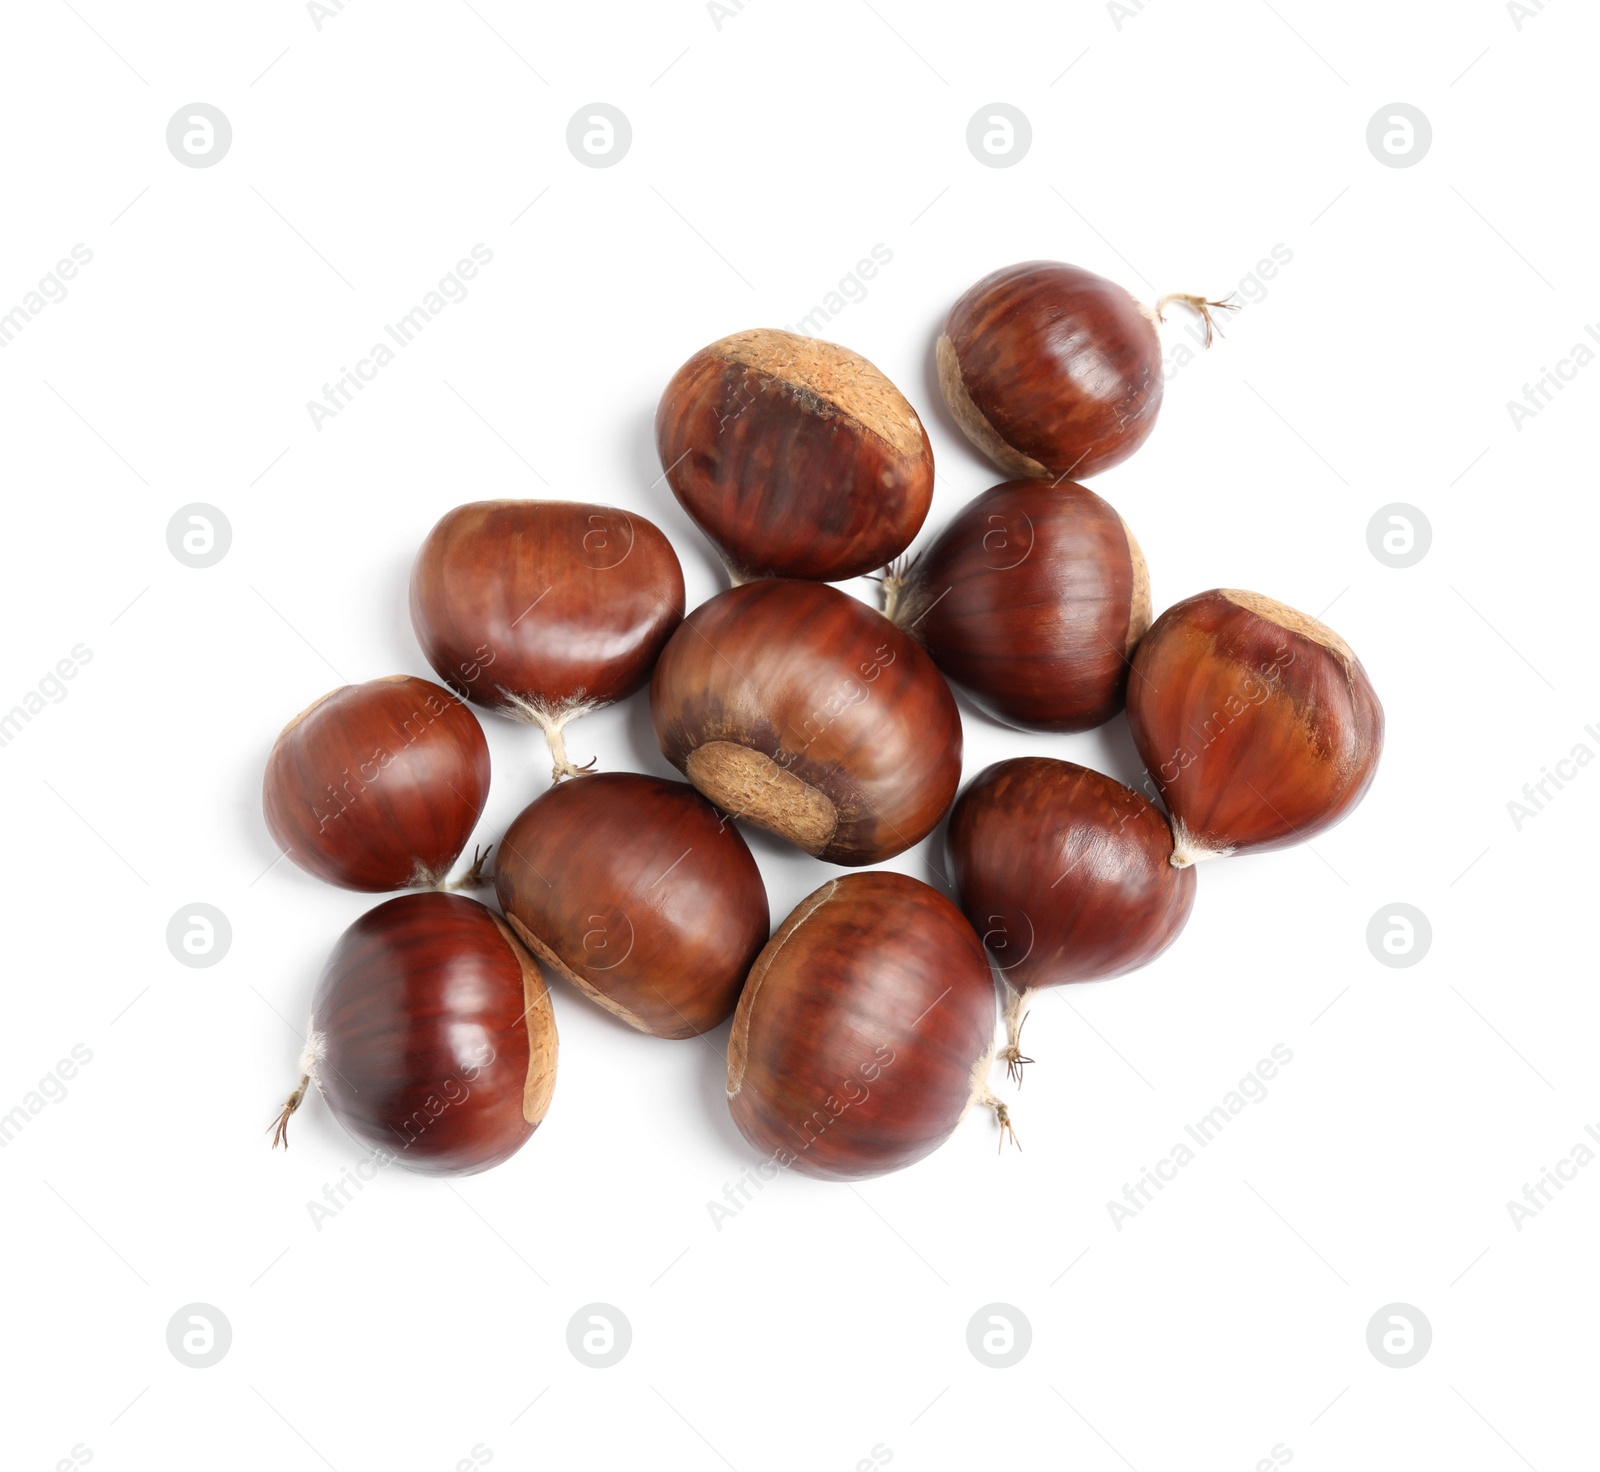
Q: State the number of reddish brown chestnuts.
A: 11